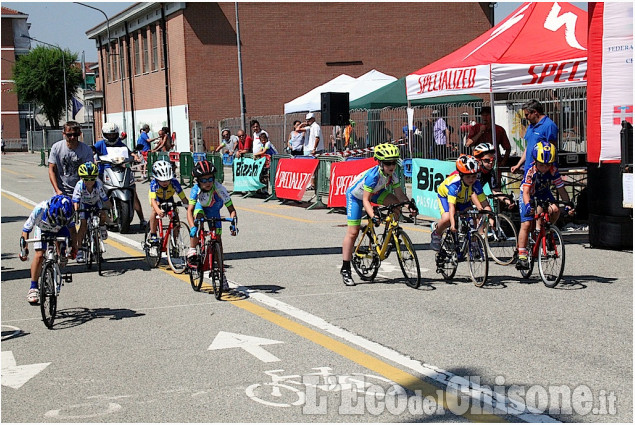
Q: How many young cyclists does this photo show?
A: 8